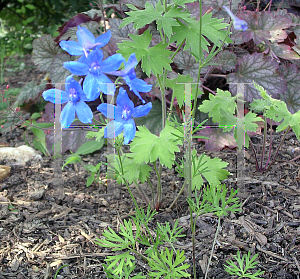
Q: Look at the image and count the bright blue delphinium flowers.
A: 5